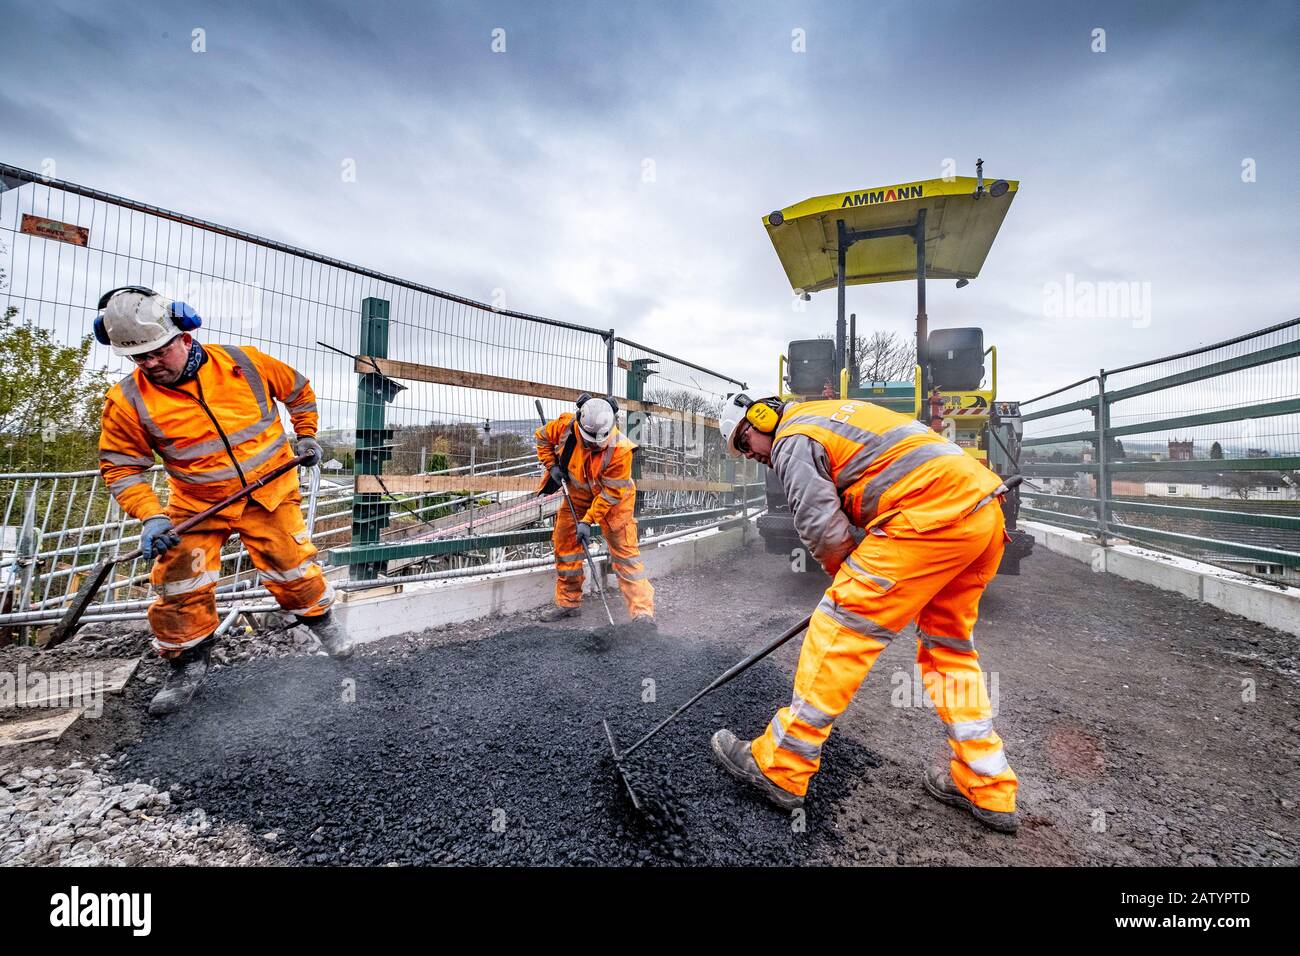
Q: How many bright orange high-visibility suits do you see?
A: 3